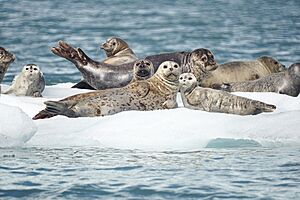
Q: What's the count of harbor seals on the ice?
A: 9